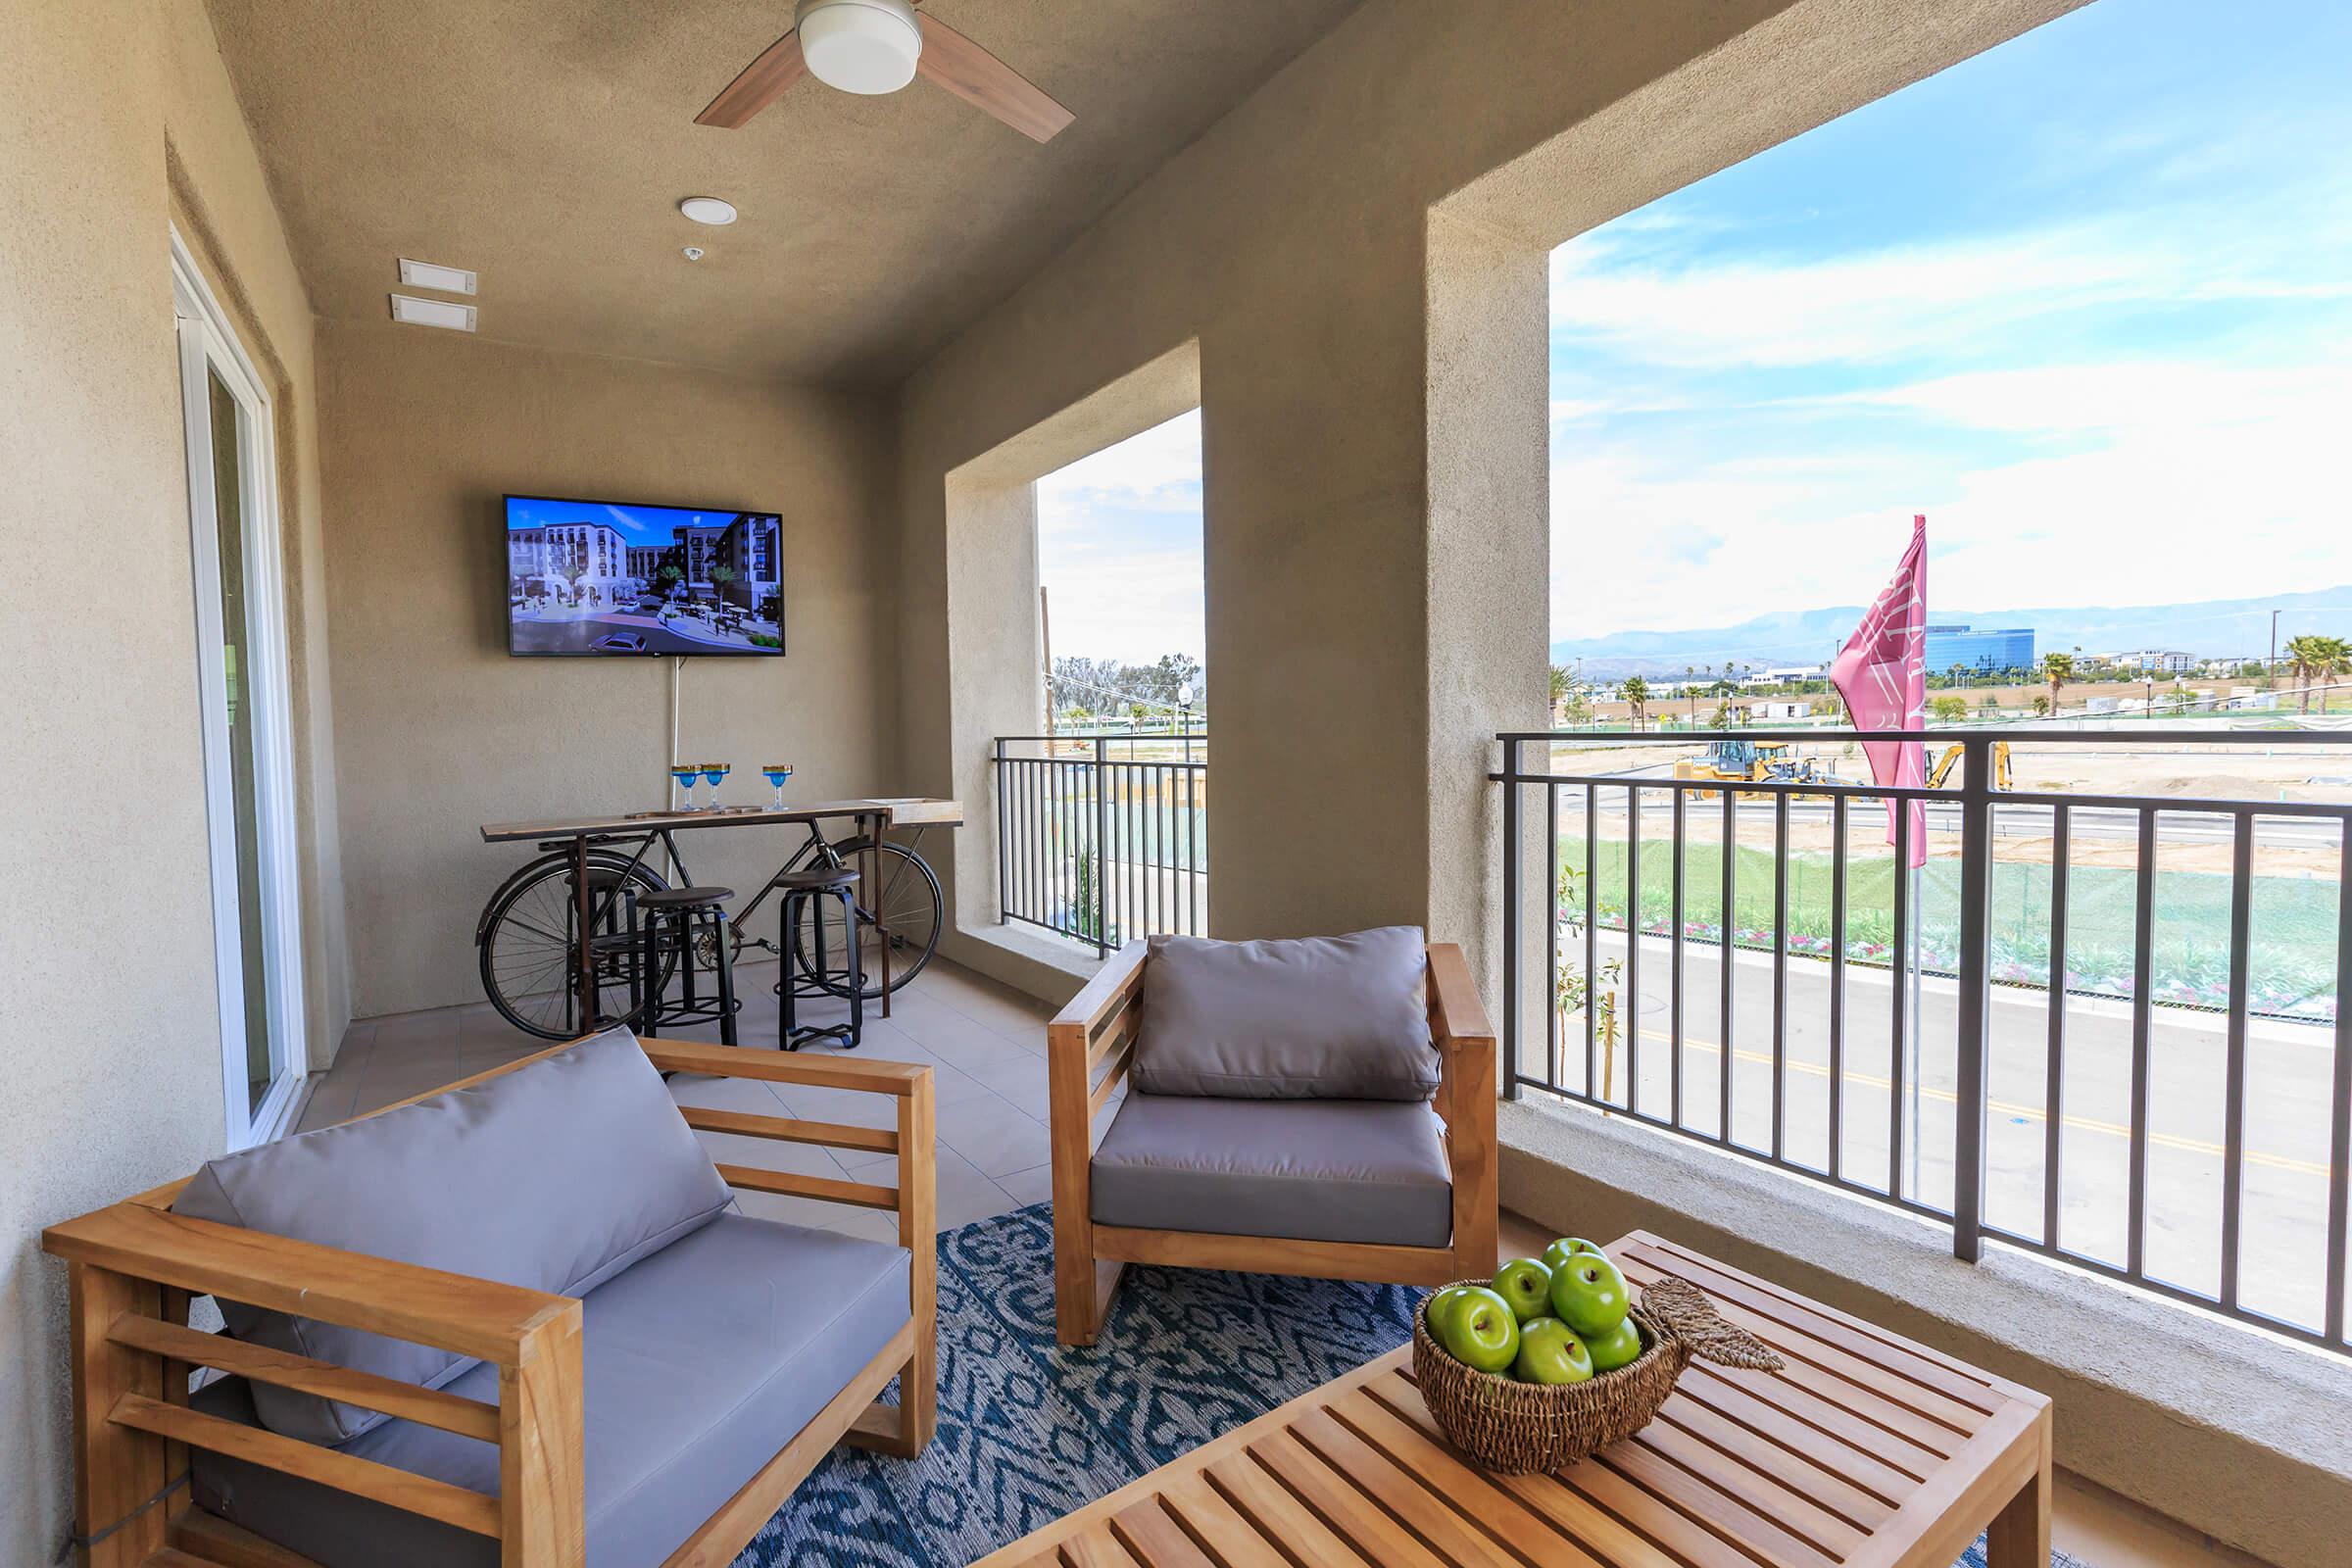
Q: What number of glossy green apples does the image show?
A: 7